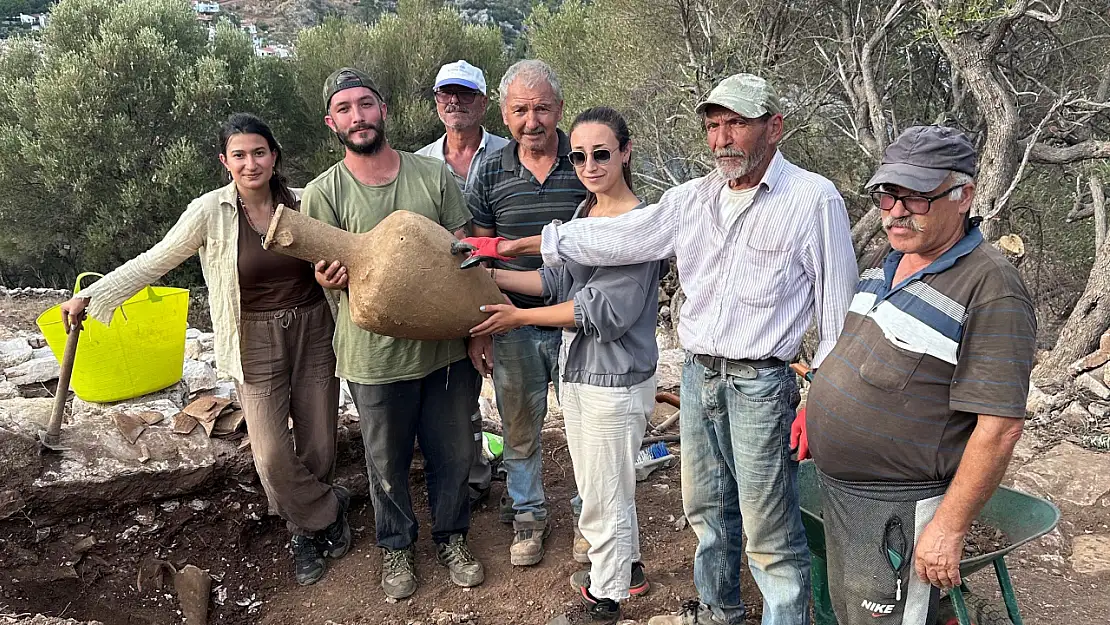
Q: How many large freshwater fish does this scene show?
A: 0